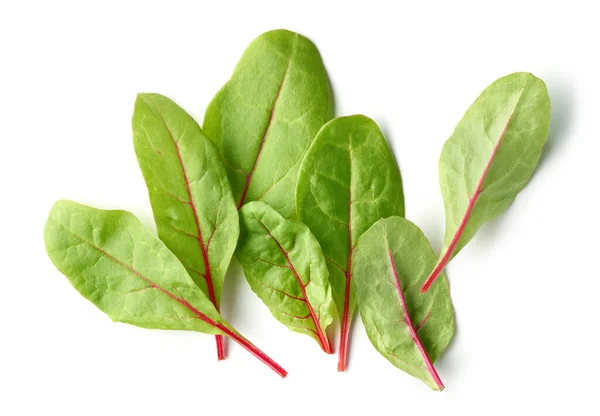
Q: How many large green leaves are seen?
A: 7